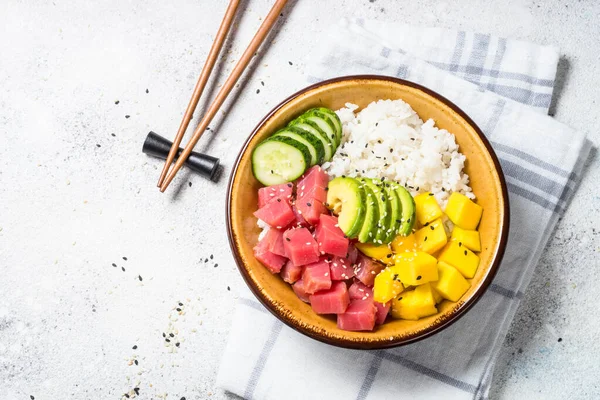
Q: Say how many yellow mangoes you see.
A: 11